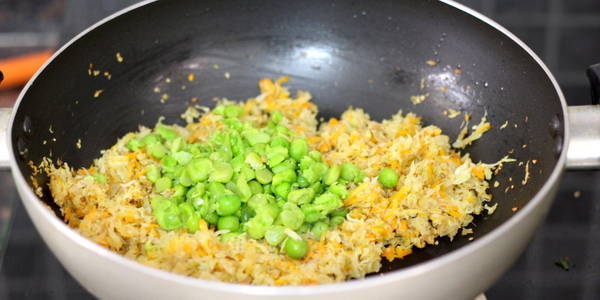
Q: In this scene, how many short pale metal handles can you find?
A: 2